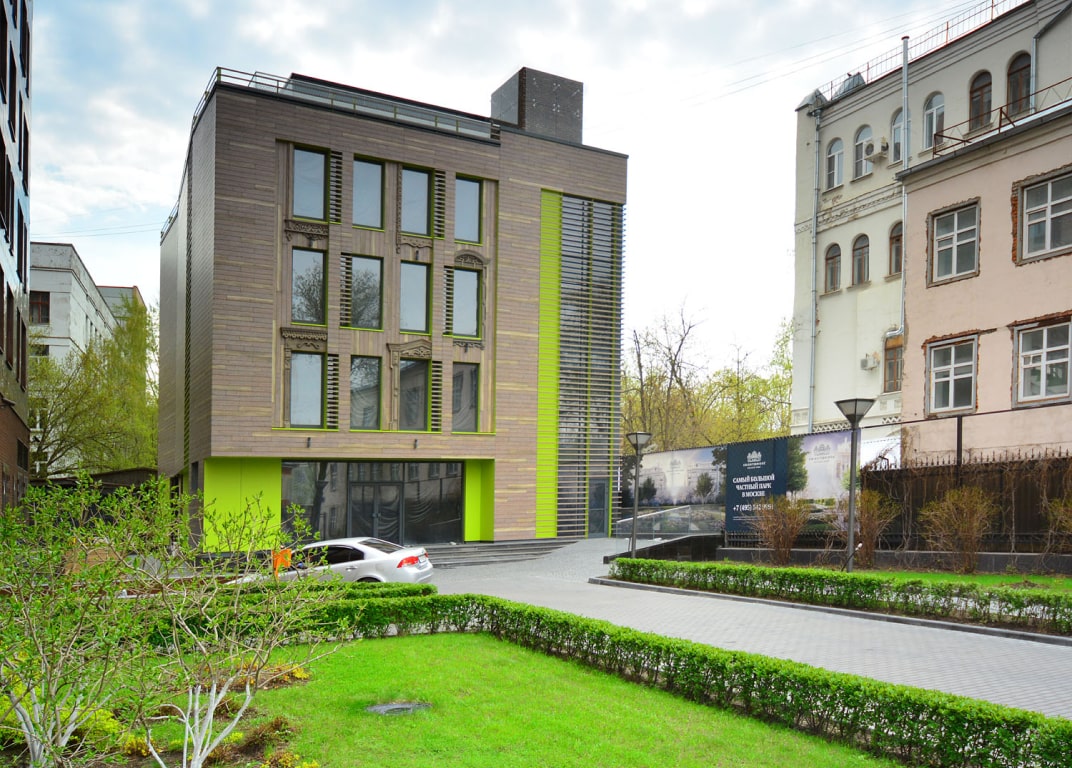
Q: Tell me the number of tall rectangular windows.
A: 12